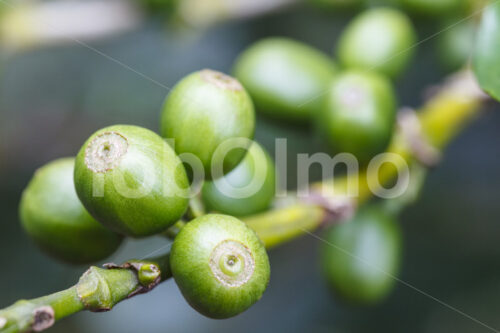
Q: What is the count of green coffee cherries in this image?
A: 9